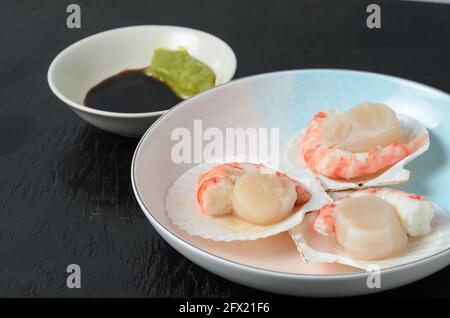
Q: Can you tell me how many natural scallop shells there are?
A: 3